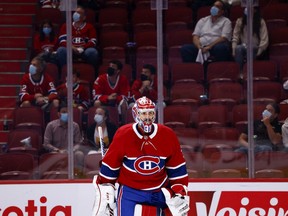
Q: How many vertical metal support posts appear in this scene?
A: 3